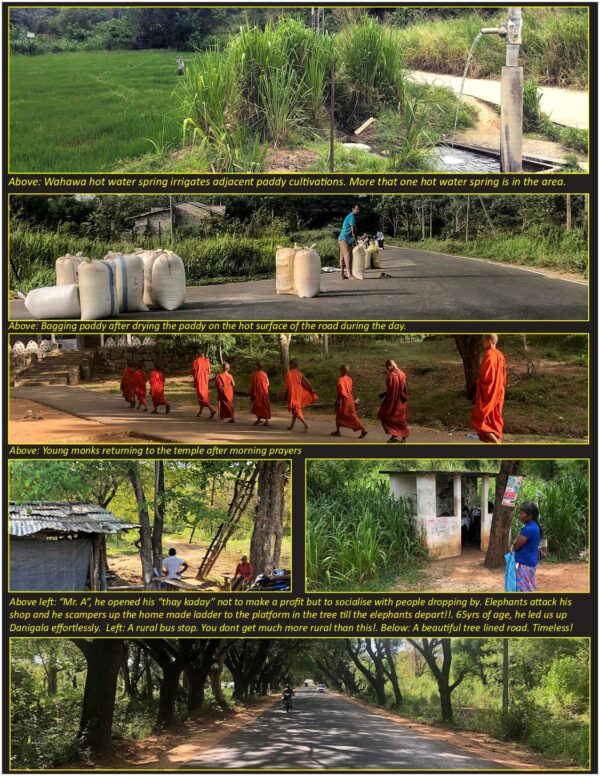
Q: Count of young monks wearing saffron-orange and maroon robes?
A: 10